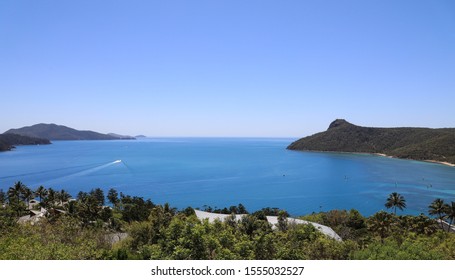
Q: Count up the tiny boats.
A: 1